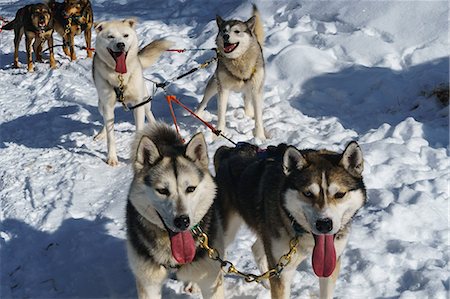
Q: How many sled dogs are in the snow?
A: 6